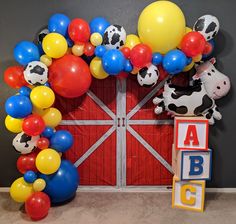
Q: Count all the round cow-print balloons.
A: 6